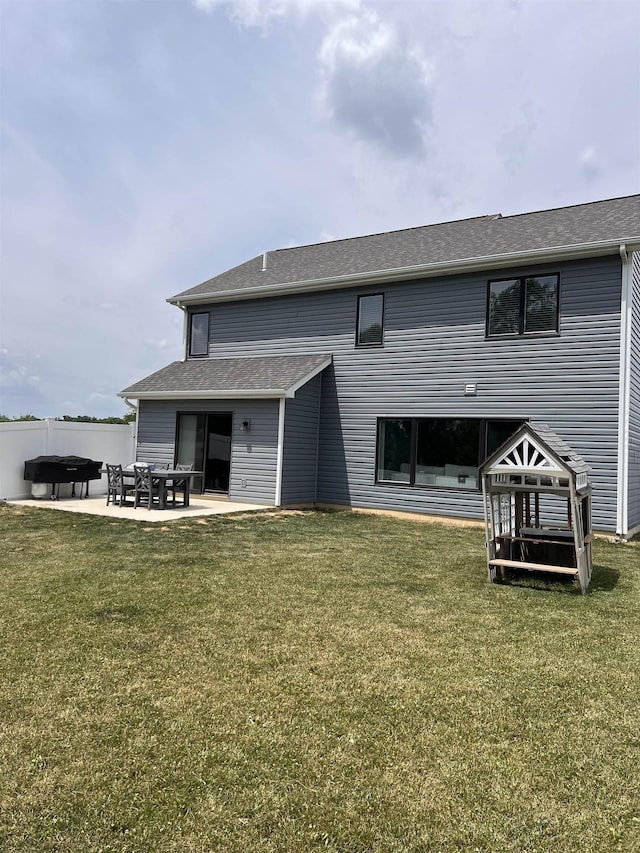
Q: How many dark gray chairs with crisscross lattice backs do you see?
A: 4